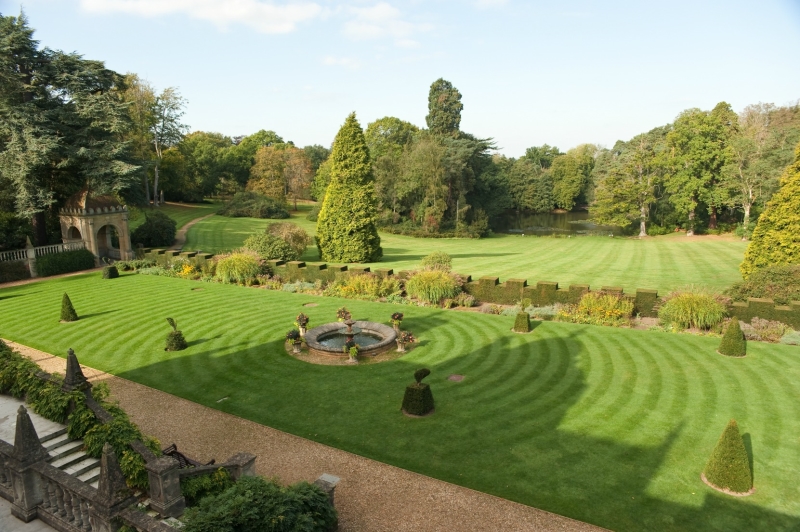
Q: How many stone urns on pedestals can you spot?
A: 6